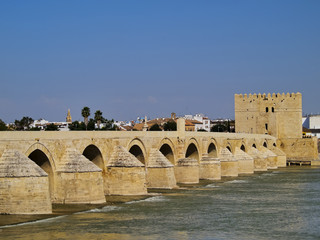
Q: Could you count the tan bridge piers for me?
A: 11